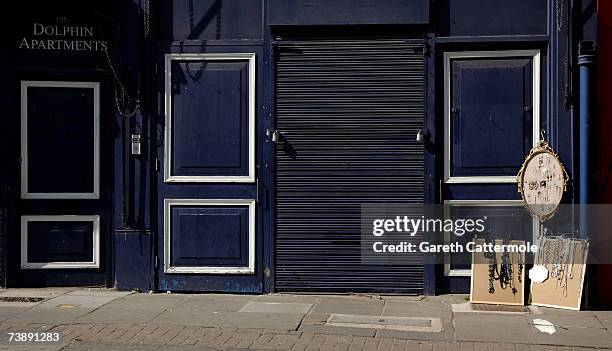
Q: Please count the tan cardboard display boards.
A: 2